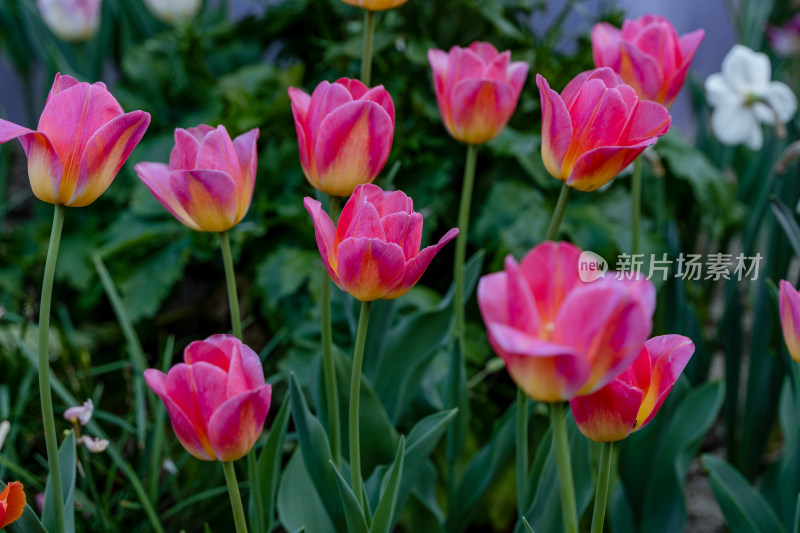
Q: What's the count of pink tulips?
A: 11